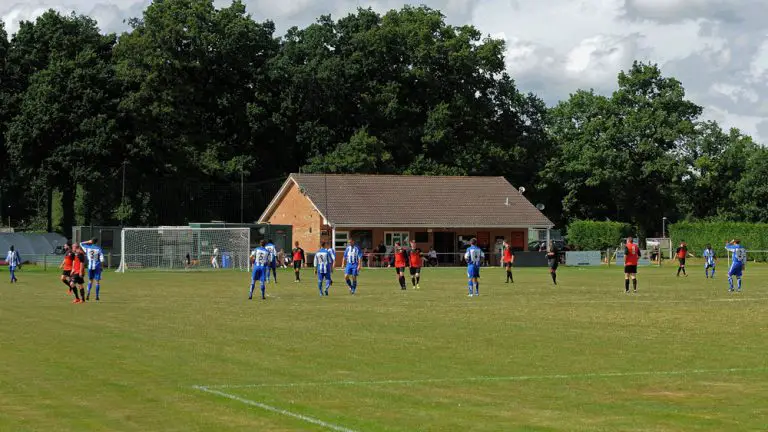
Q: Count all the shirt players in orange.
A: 8